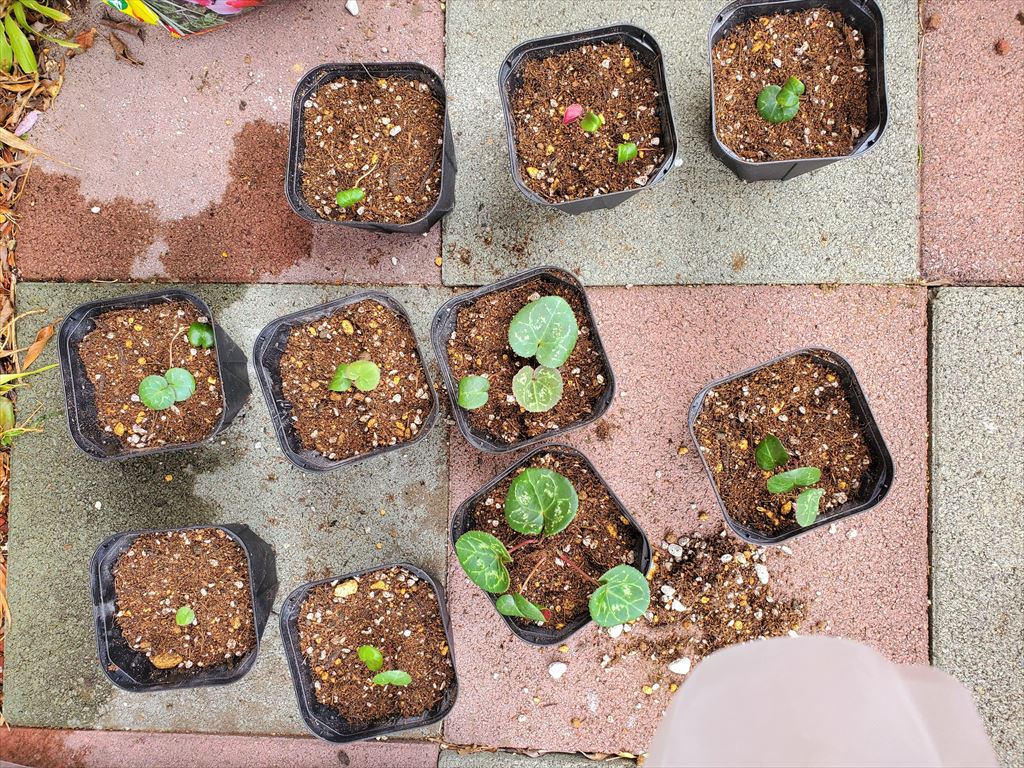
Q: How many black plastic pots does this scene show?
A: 10